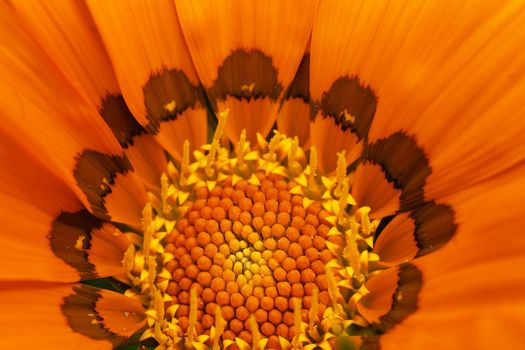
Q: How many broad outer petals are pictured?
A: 11